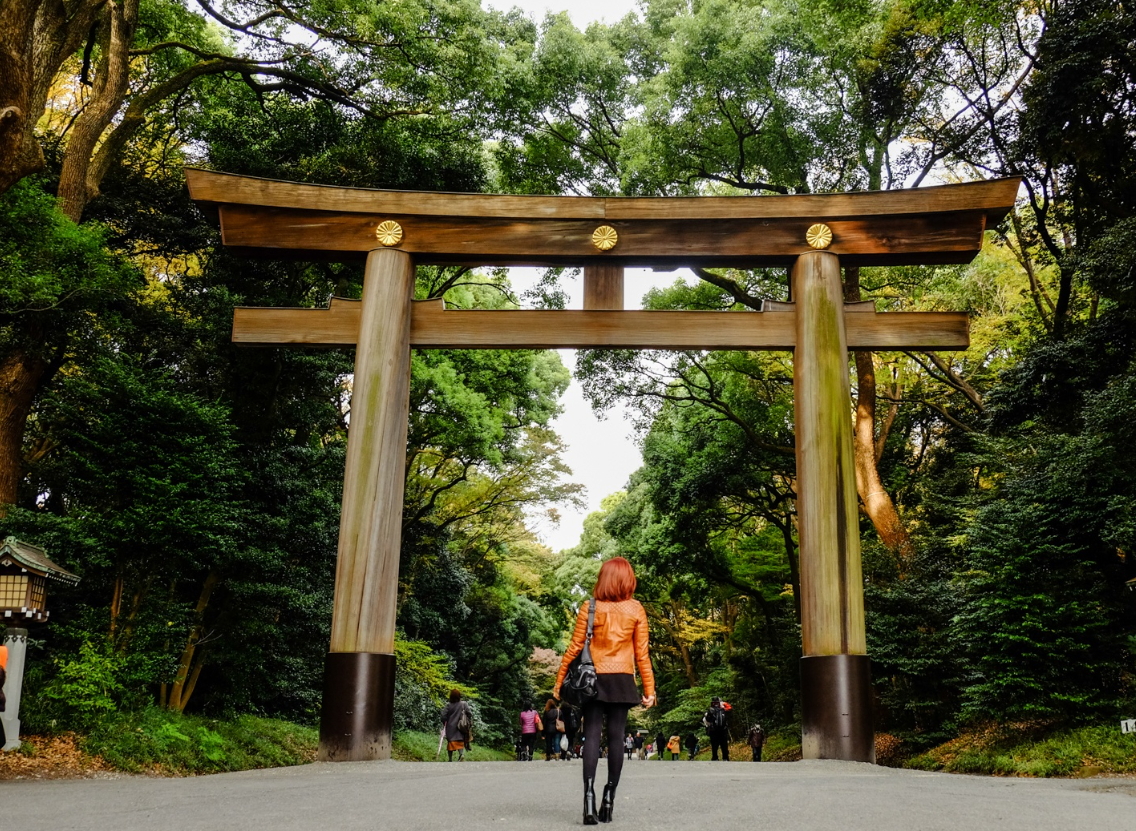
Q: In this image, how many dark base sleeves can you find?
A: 2